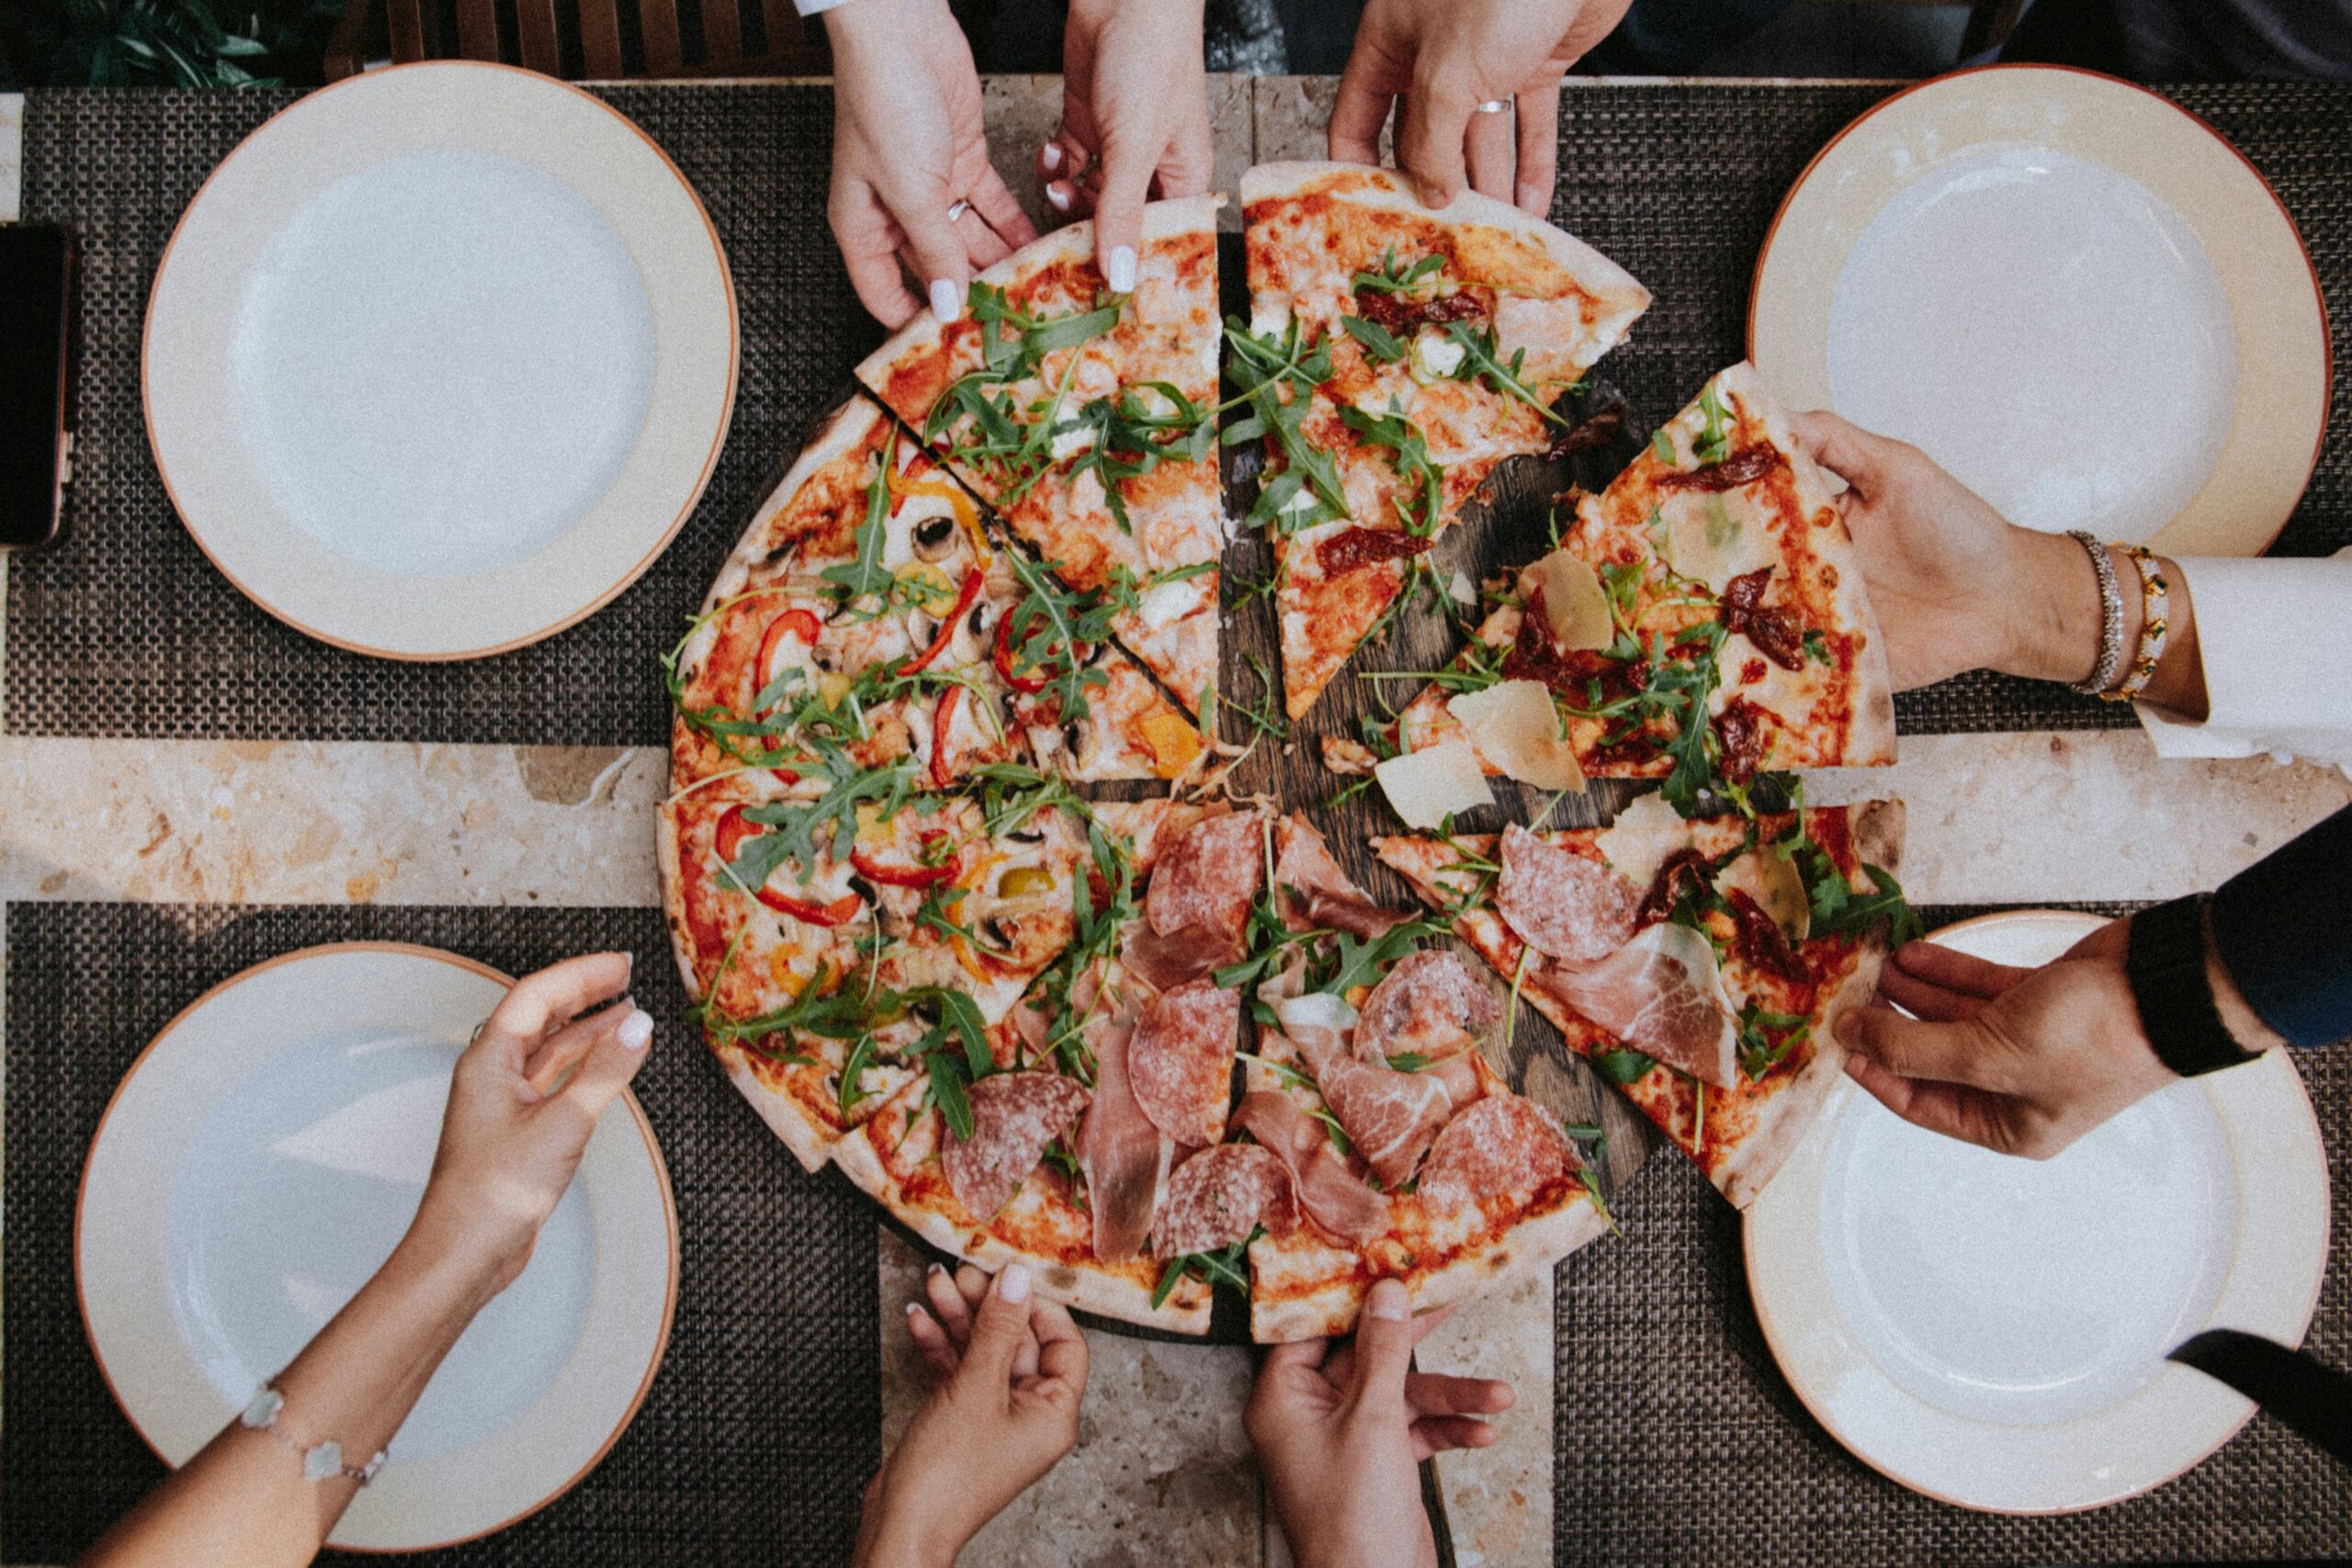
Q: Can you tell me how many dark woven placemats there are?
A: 4